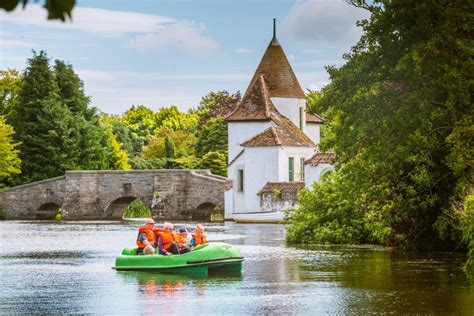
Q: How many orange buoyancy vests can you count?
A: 4